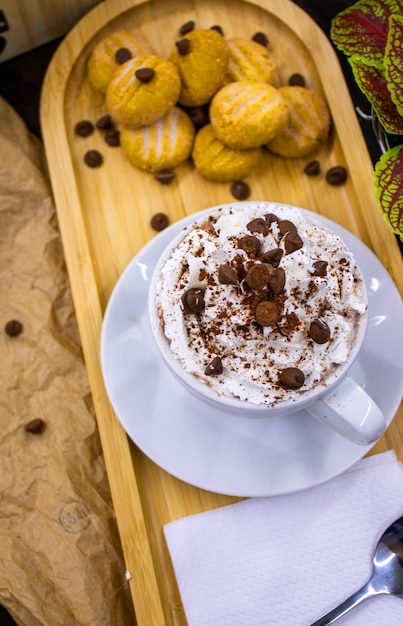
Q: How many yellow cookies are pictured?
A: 8